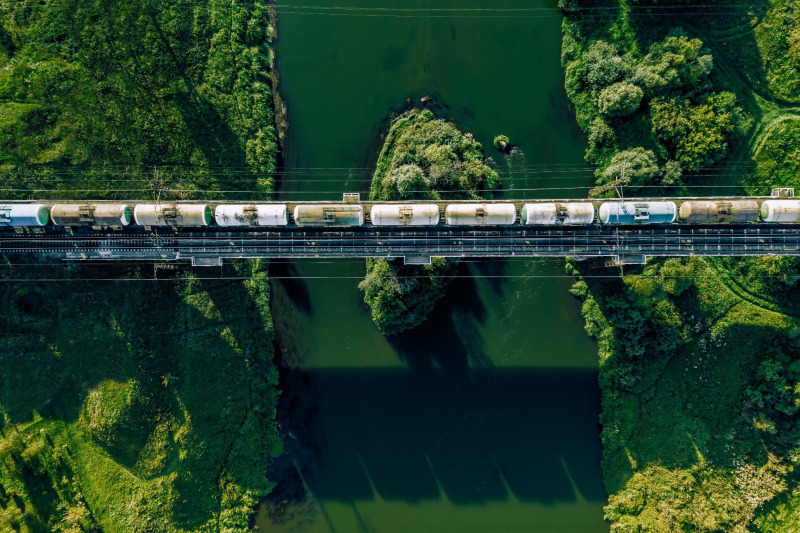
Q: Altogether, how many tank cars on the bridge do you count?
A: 11